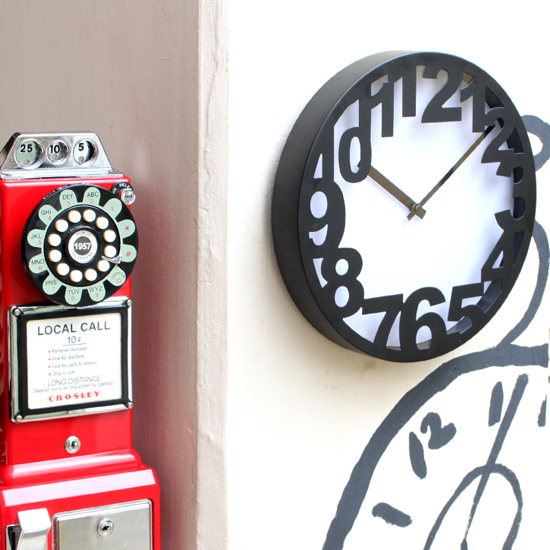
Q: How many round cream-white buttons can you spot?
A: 12